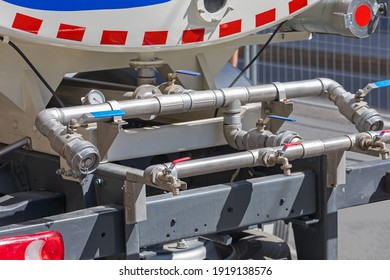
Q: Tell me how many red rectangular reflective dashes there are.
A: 8